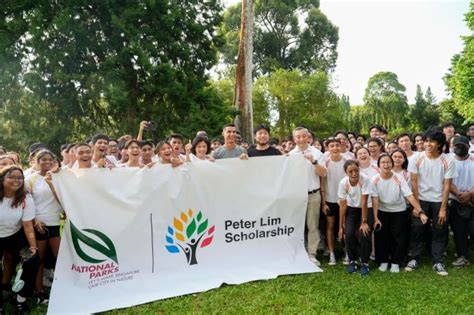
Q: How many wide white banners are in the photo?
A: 1